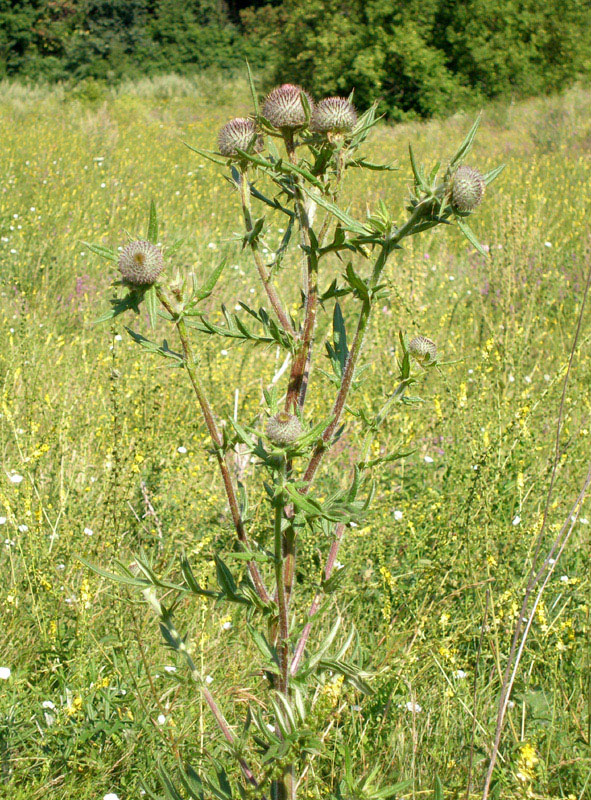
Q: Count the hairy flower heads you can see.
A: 7